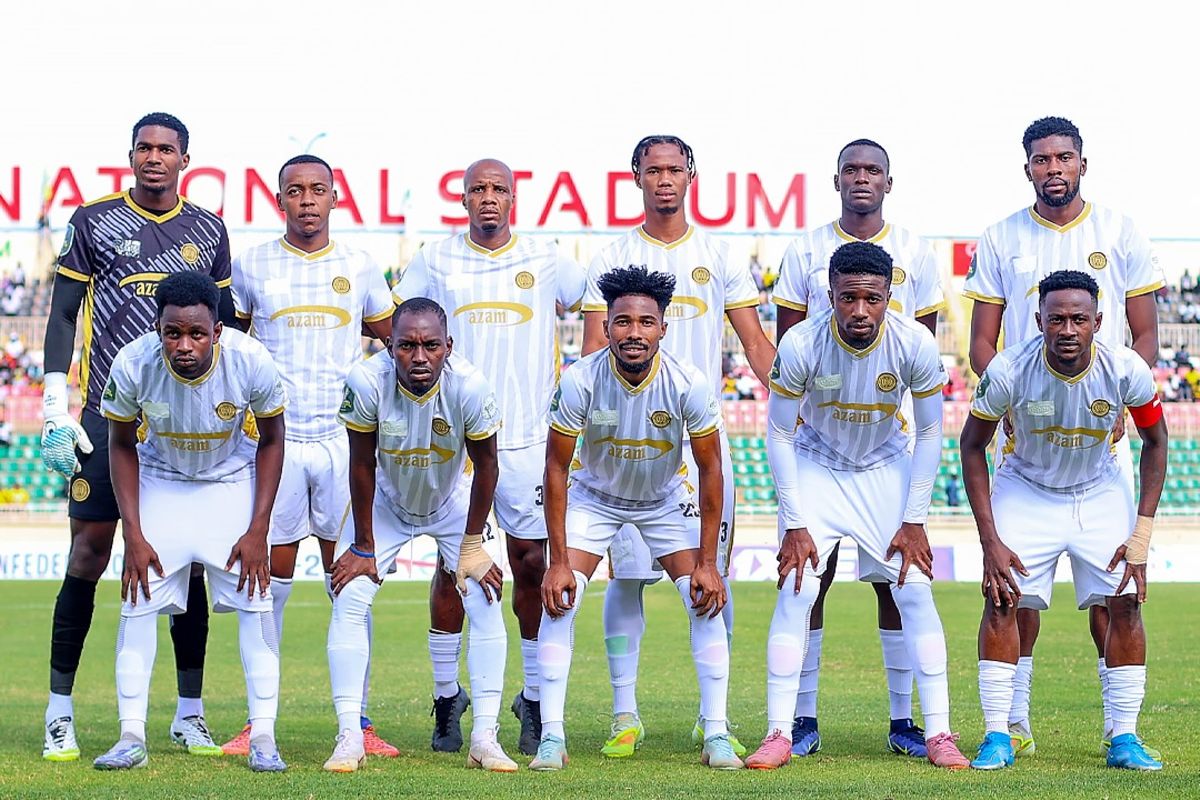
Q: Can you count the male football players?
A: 11